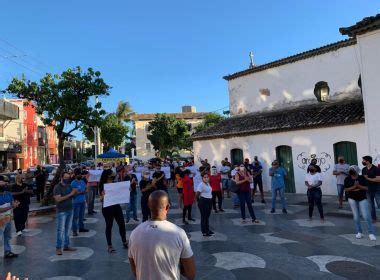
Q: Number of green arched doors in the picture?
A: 3